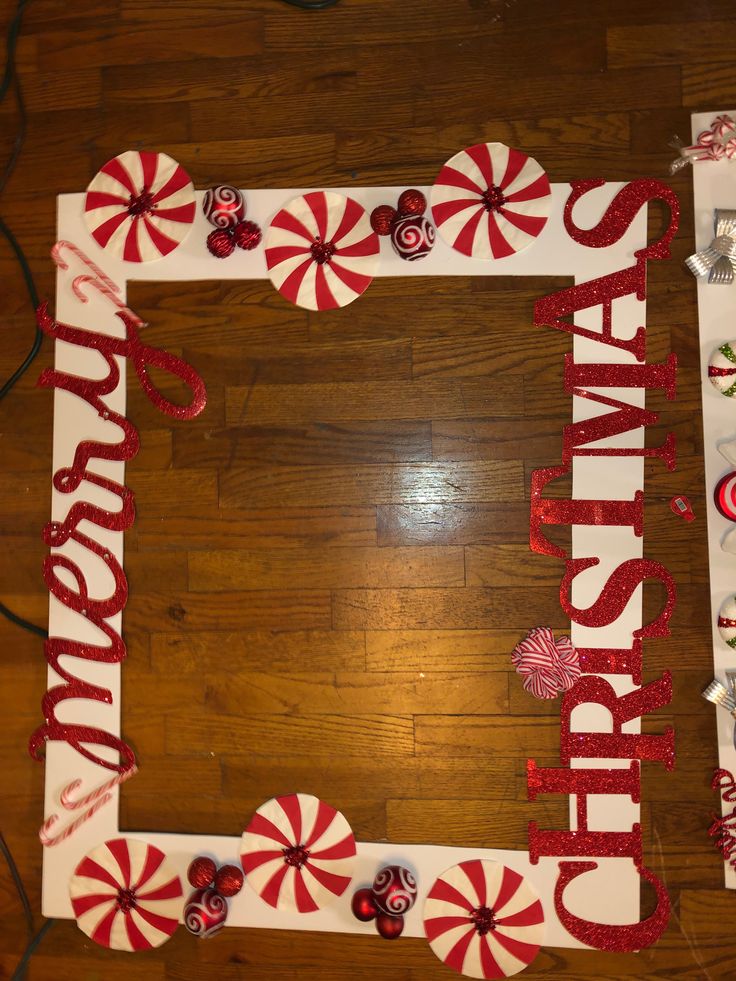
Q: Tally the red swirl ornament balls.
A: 4